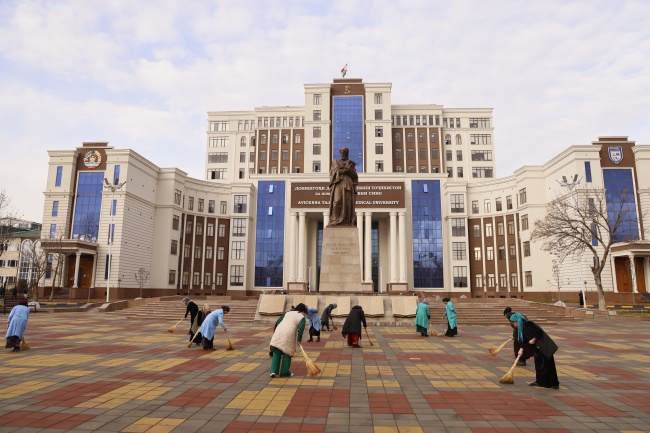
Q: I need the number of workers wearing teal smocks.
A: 2